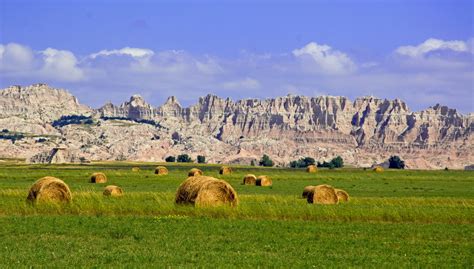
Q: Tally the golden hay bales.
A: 15